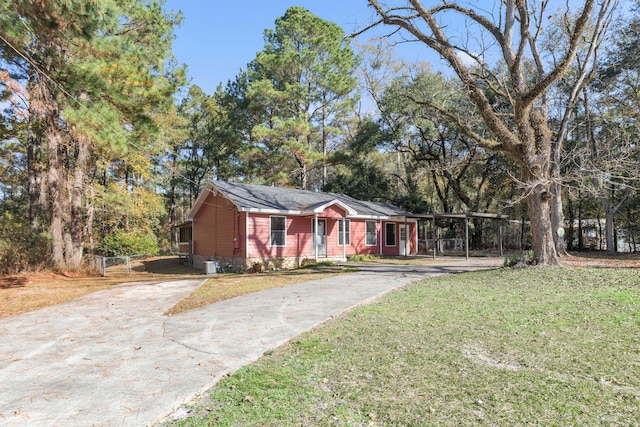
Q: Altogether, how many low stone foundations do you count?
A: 1